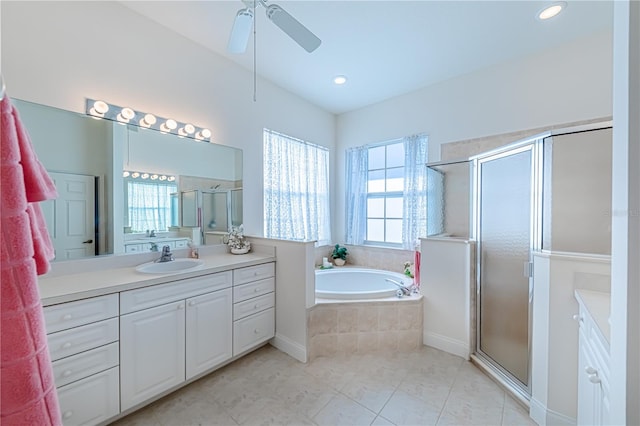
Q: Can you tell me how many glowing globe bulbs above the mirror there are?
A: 6